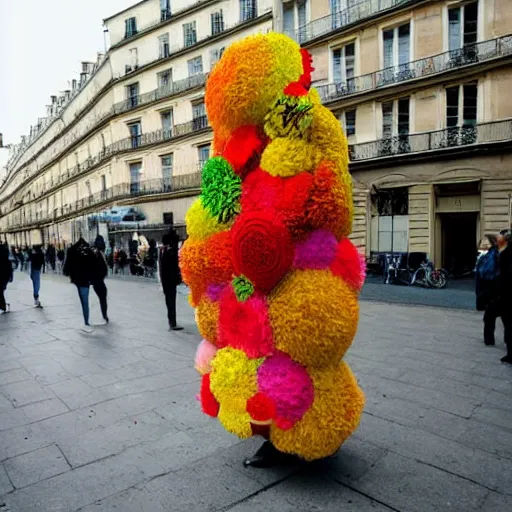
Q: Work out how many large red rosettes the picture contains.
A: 1